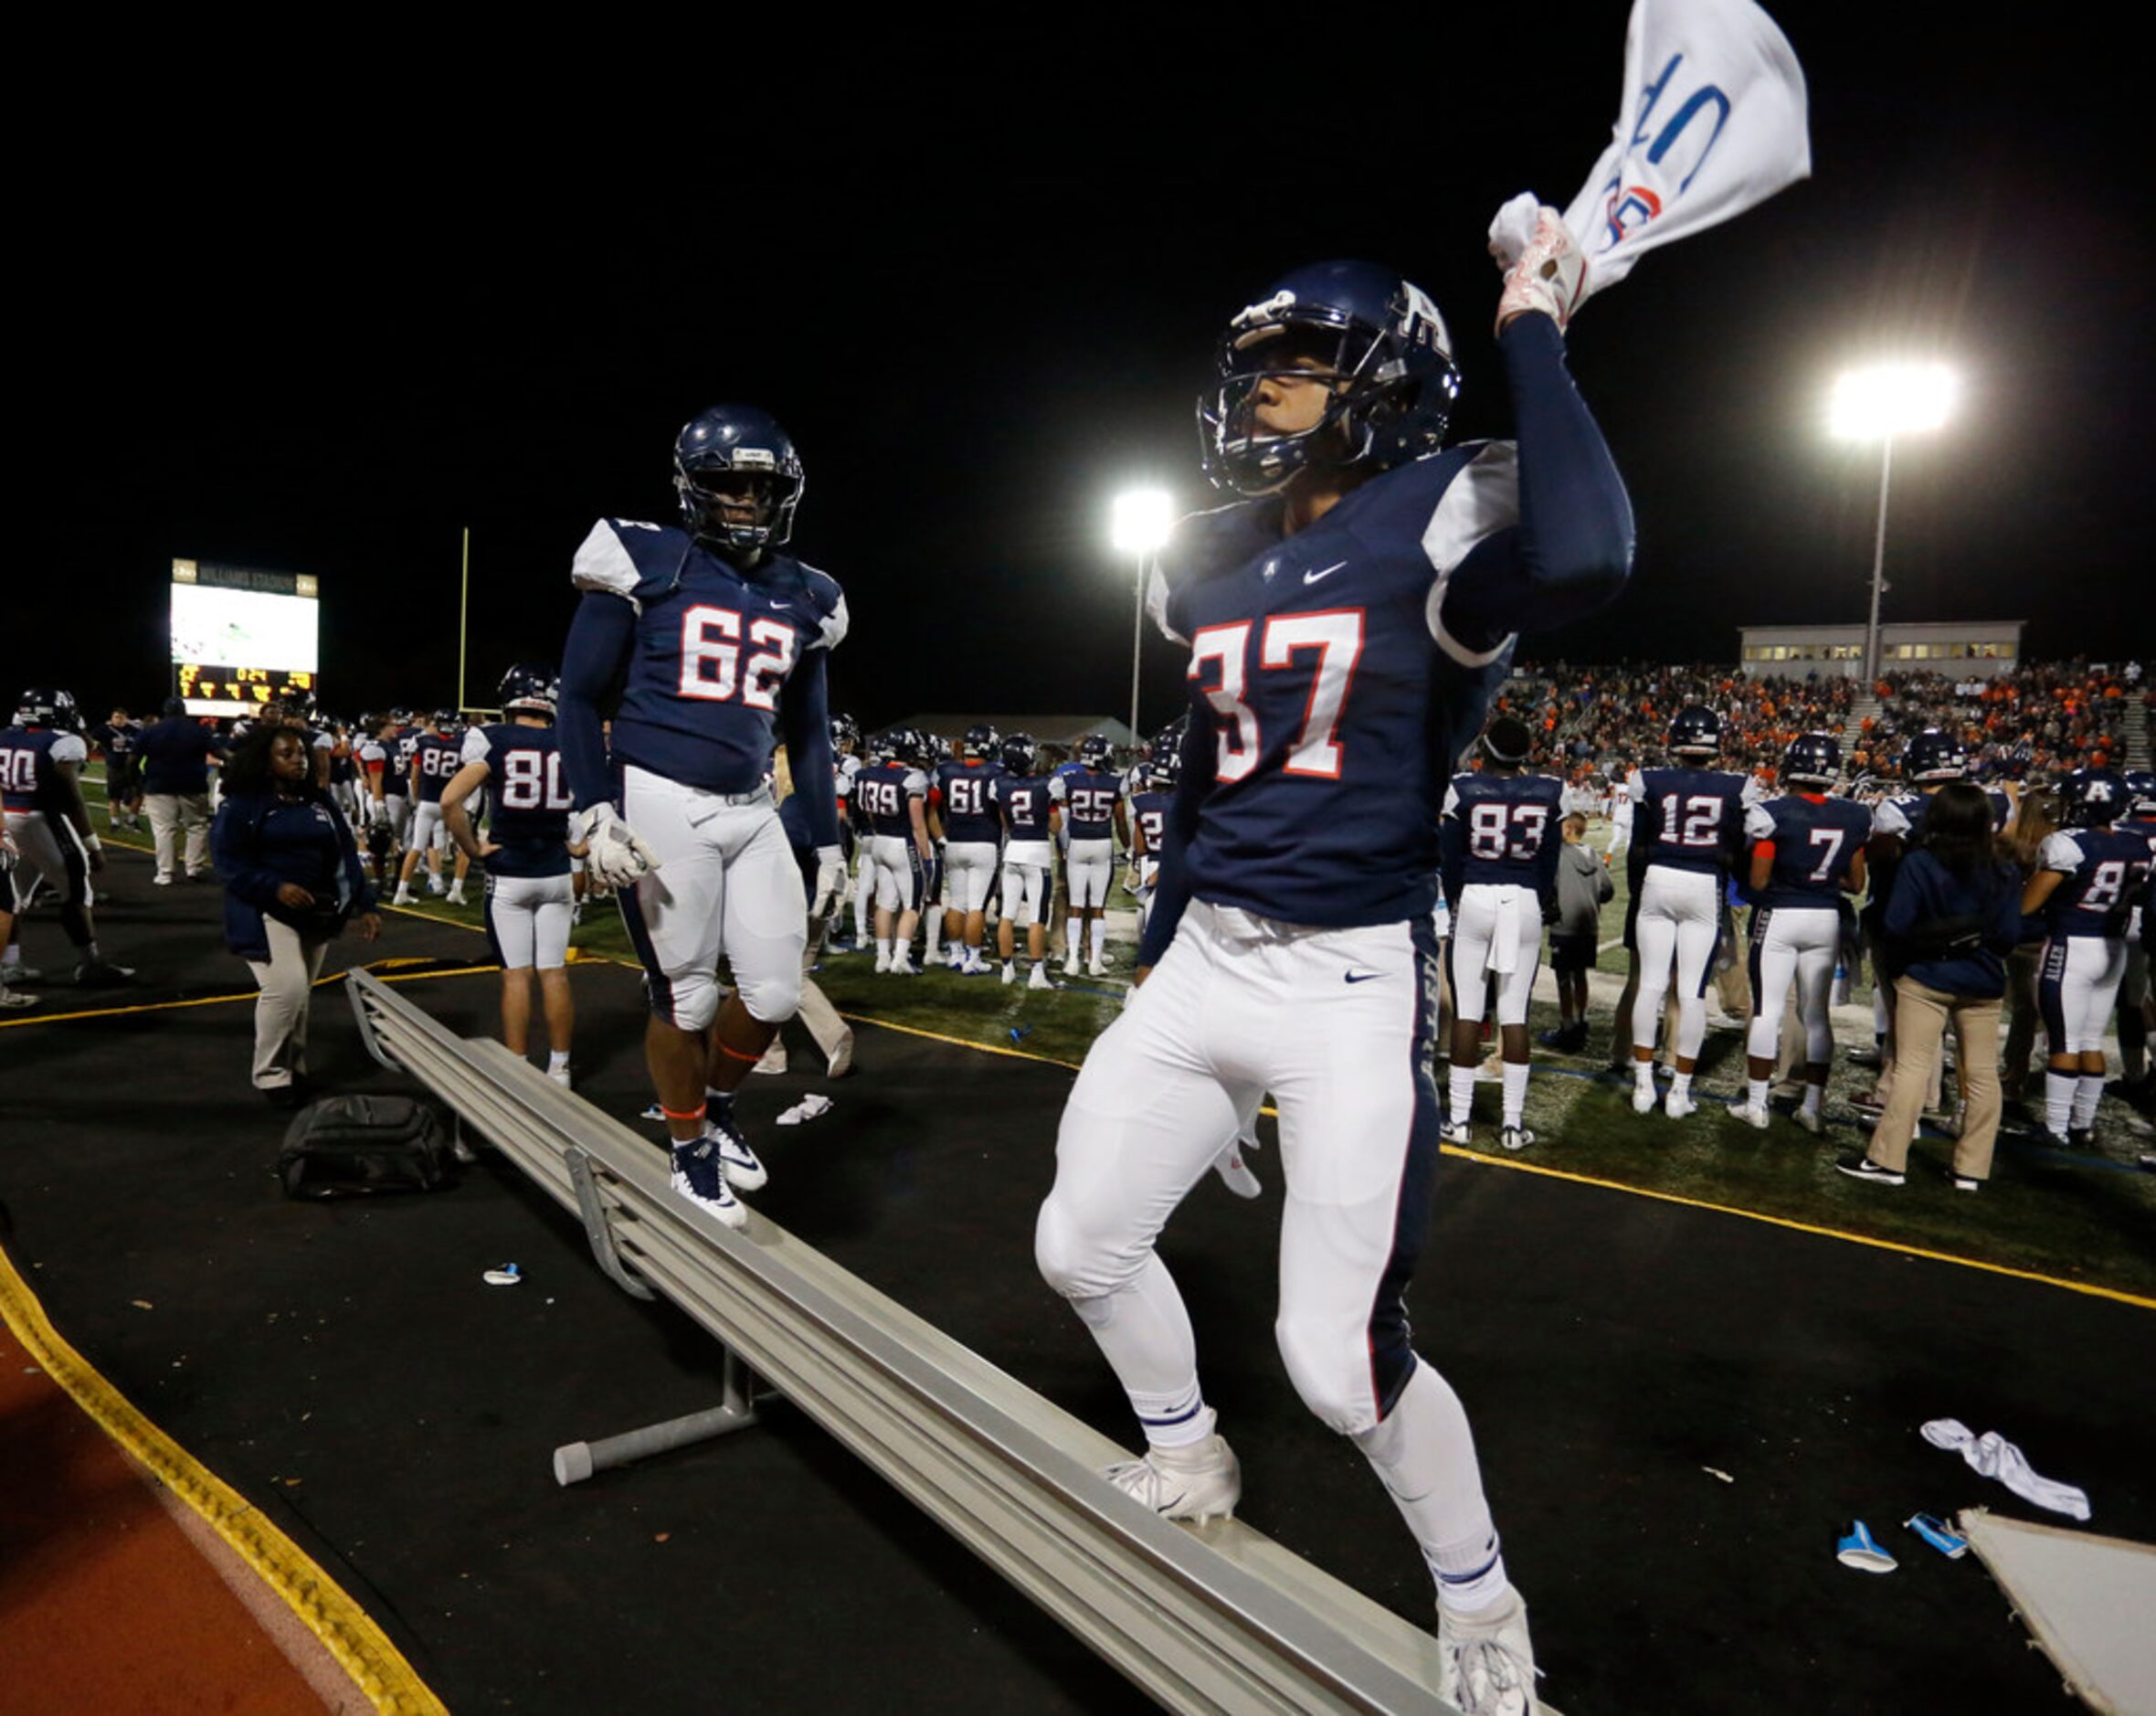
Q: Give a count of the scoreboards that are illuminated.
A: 1